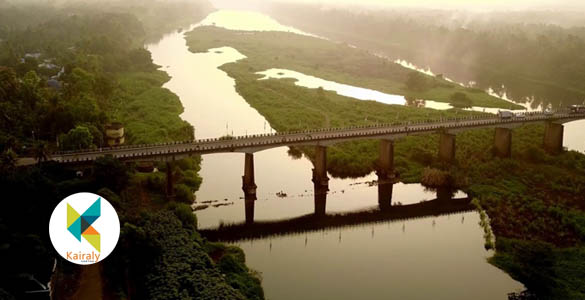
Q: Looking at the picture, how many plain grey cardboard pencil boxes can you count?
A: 0